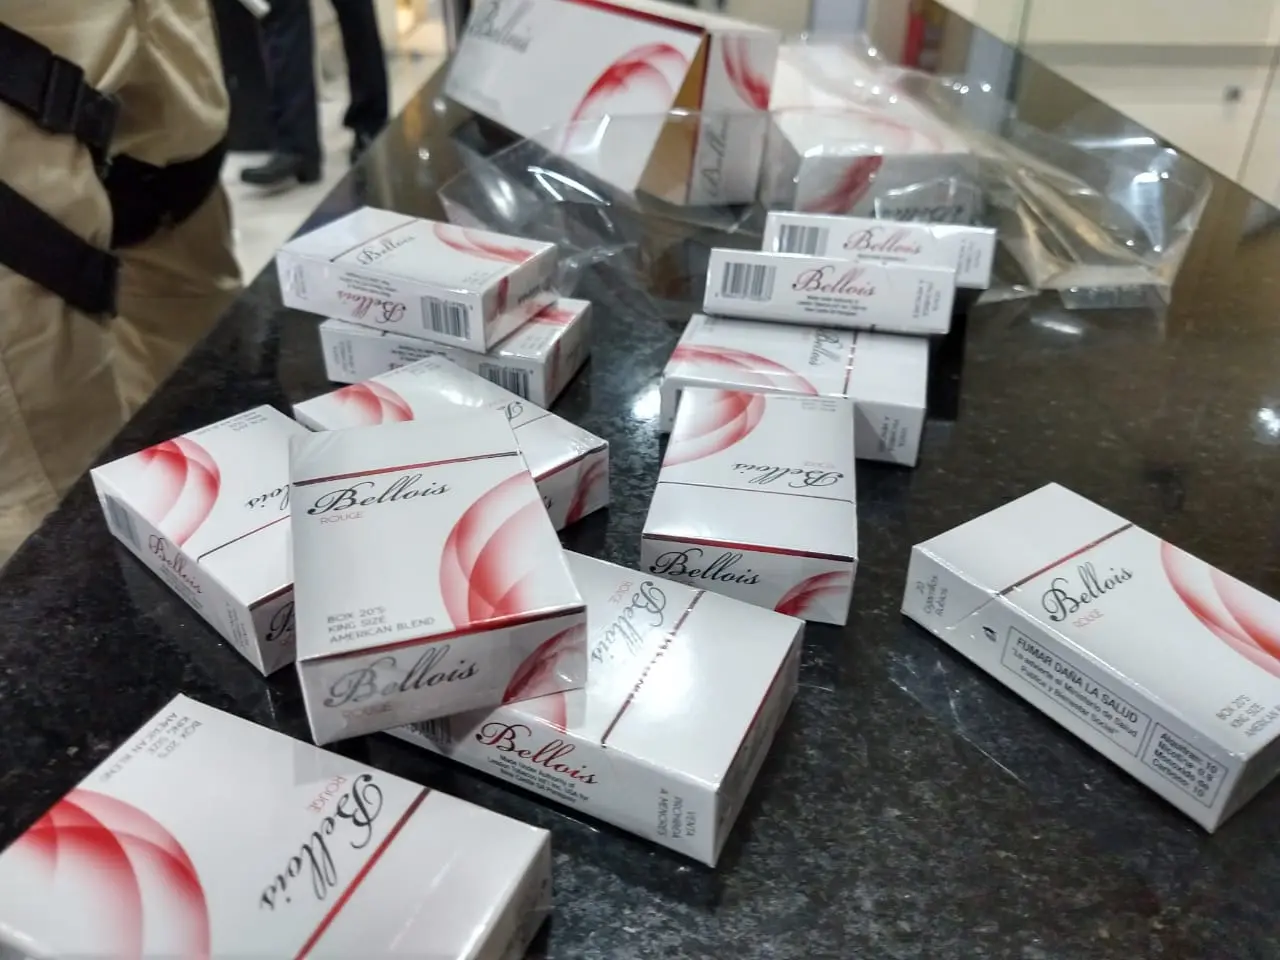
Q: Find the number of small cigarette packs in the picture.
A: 12